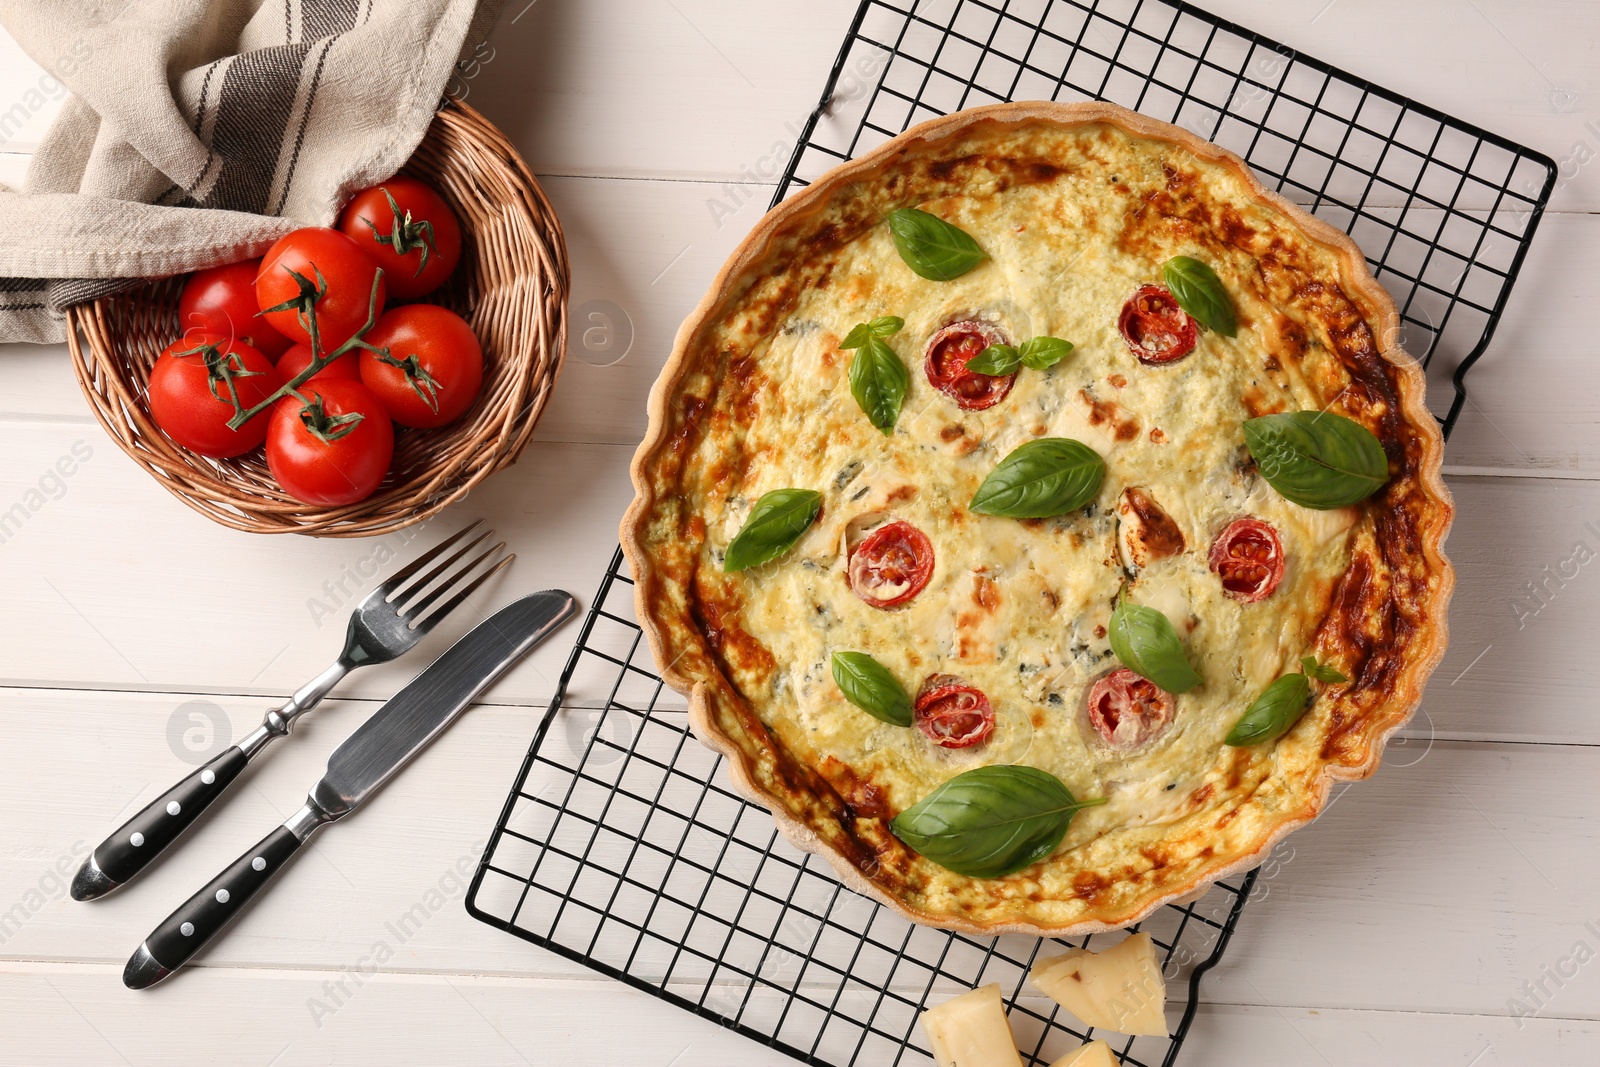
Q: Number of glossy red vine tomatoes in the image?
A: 7